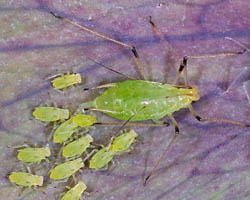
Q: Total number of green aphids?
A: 12